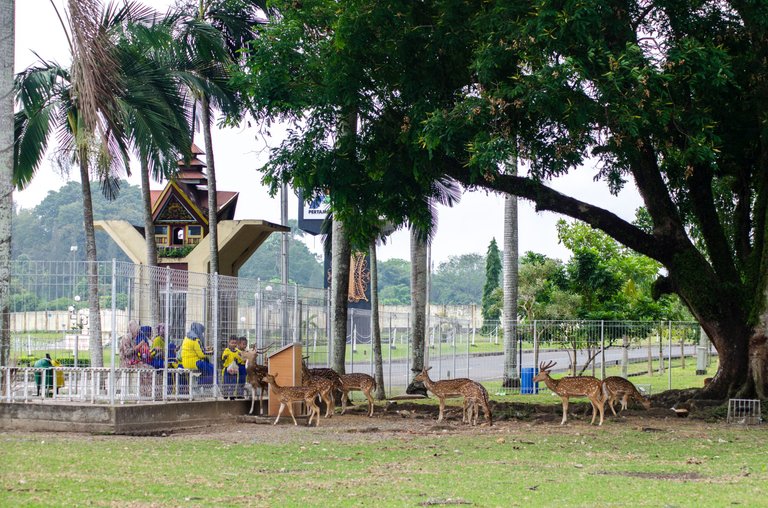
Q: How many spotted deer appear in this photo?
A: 9